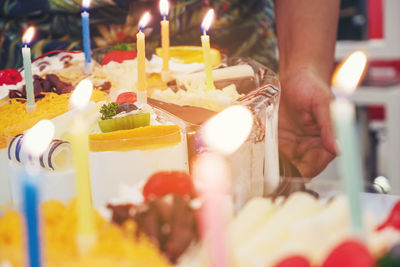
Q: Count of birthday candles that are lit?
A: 9